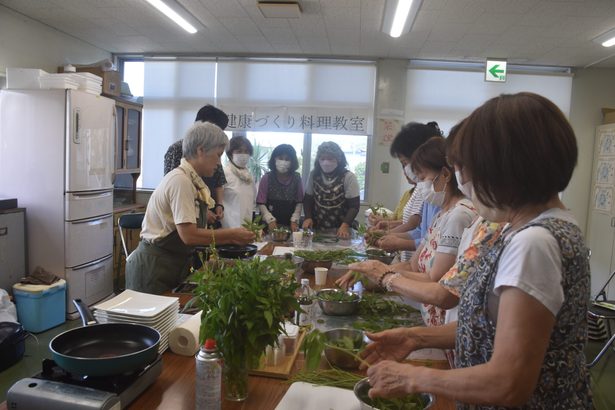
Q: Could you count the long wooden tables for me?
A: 1